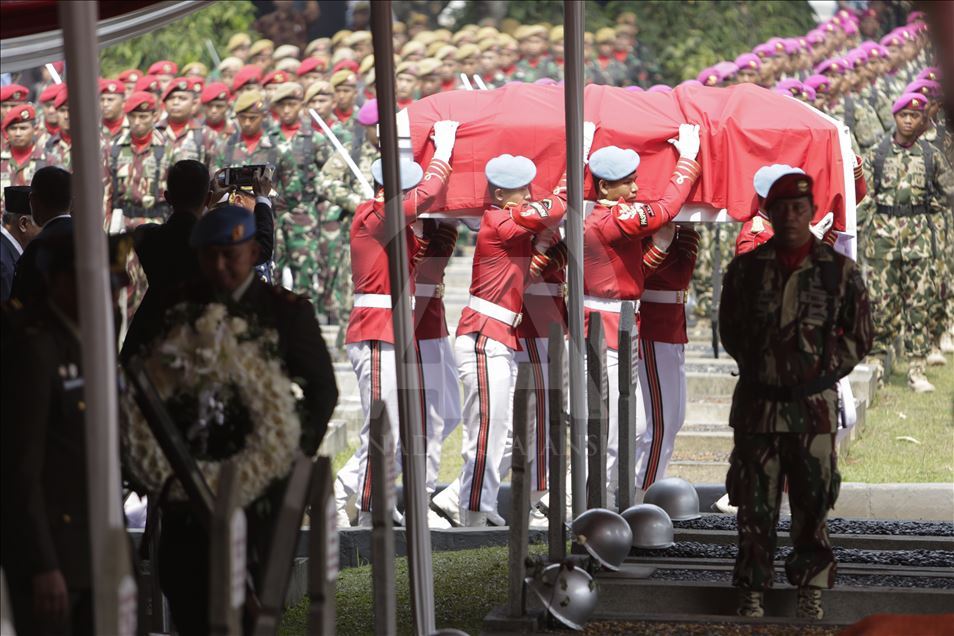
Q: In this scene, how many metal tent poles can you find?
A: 3